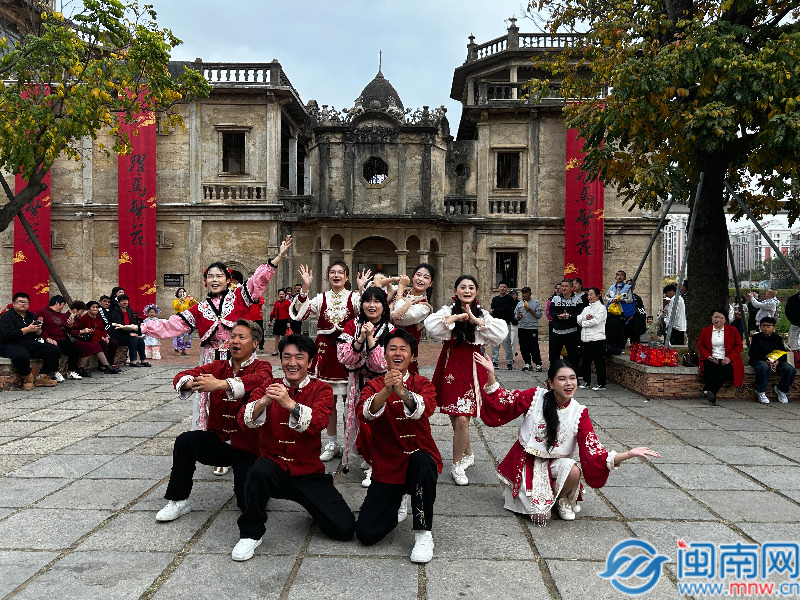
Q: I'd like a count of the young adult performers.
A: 9